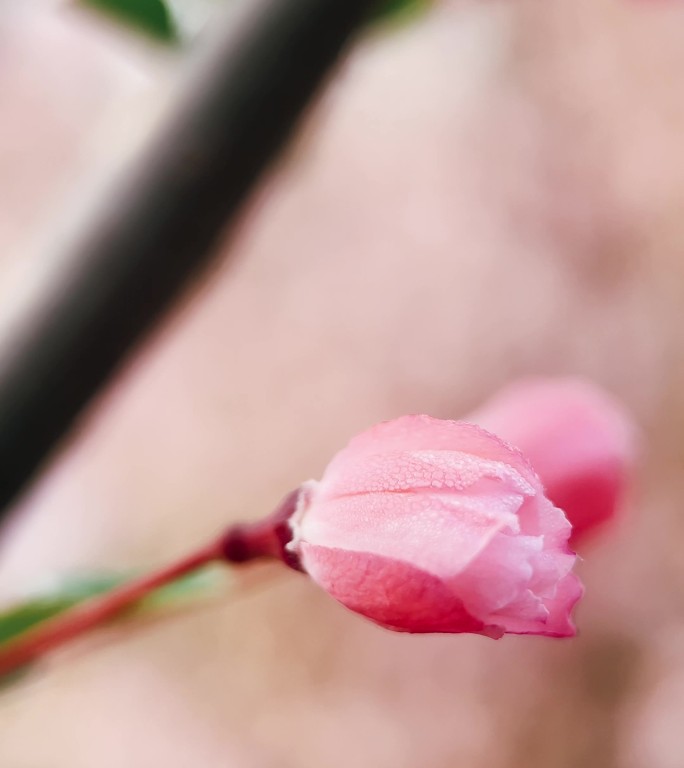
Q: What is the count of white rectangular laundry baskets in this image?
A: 0